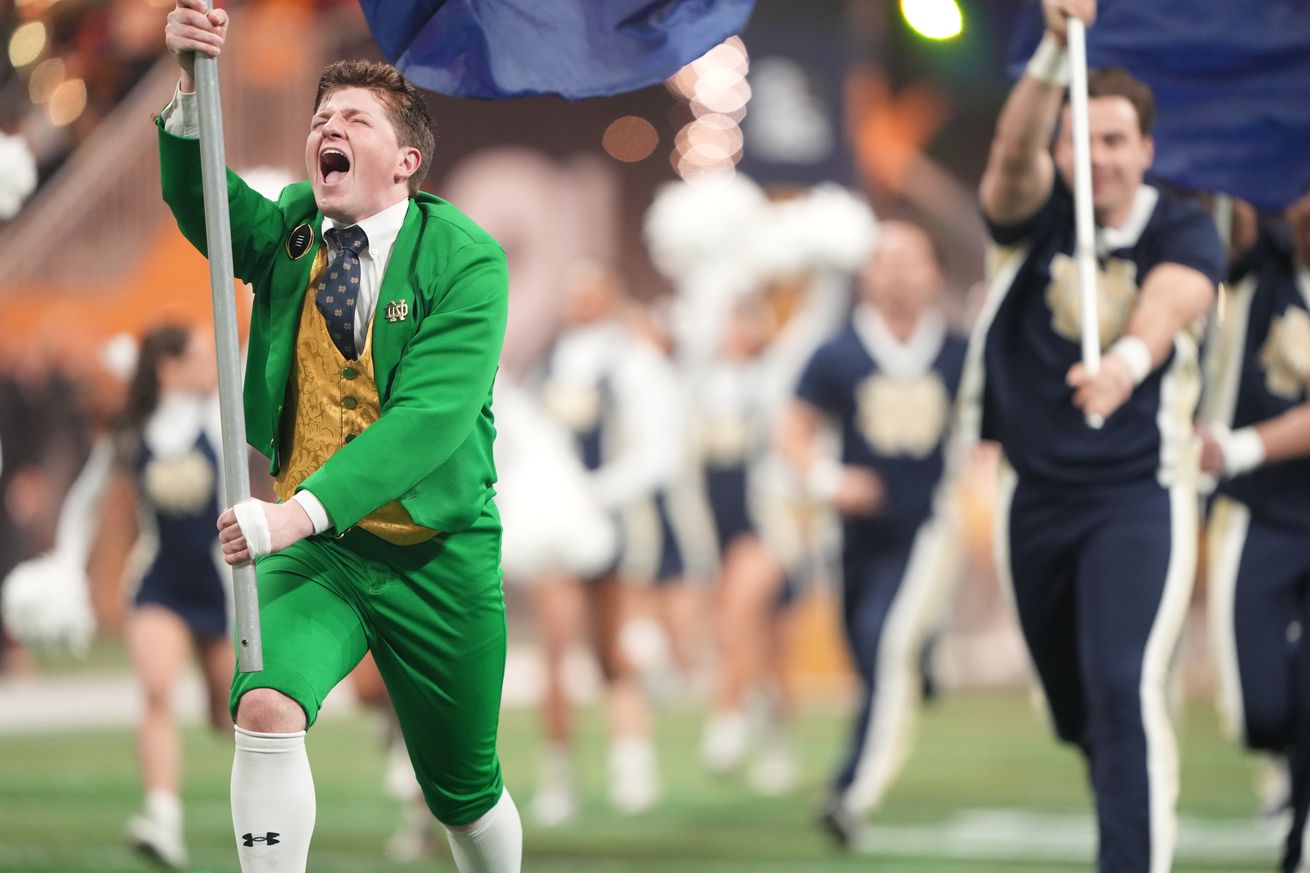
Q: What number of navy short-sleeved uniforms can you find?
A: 3